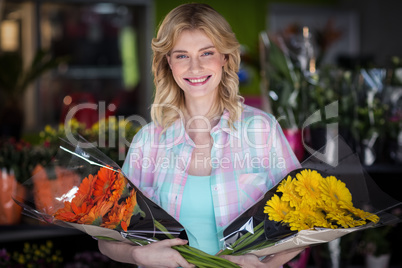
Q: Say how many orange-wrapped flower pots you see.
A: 2